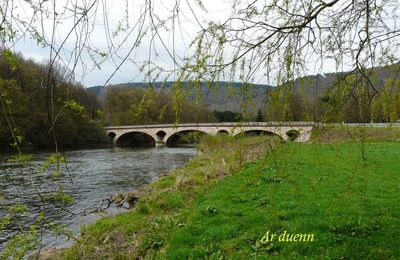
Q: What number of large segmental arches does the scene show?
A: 3